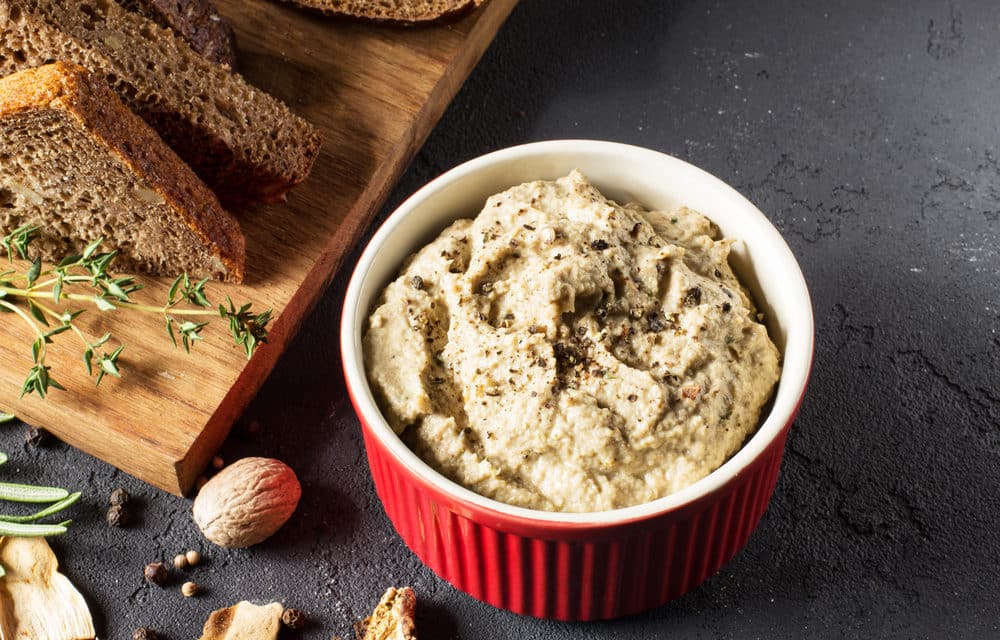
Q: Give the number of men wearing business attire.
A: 0